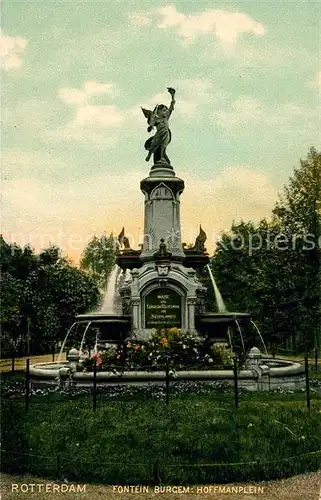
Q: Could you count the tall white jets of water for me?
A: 2